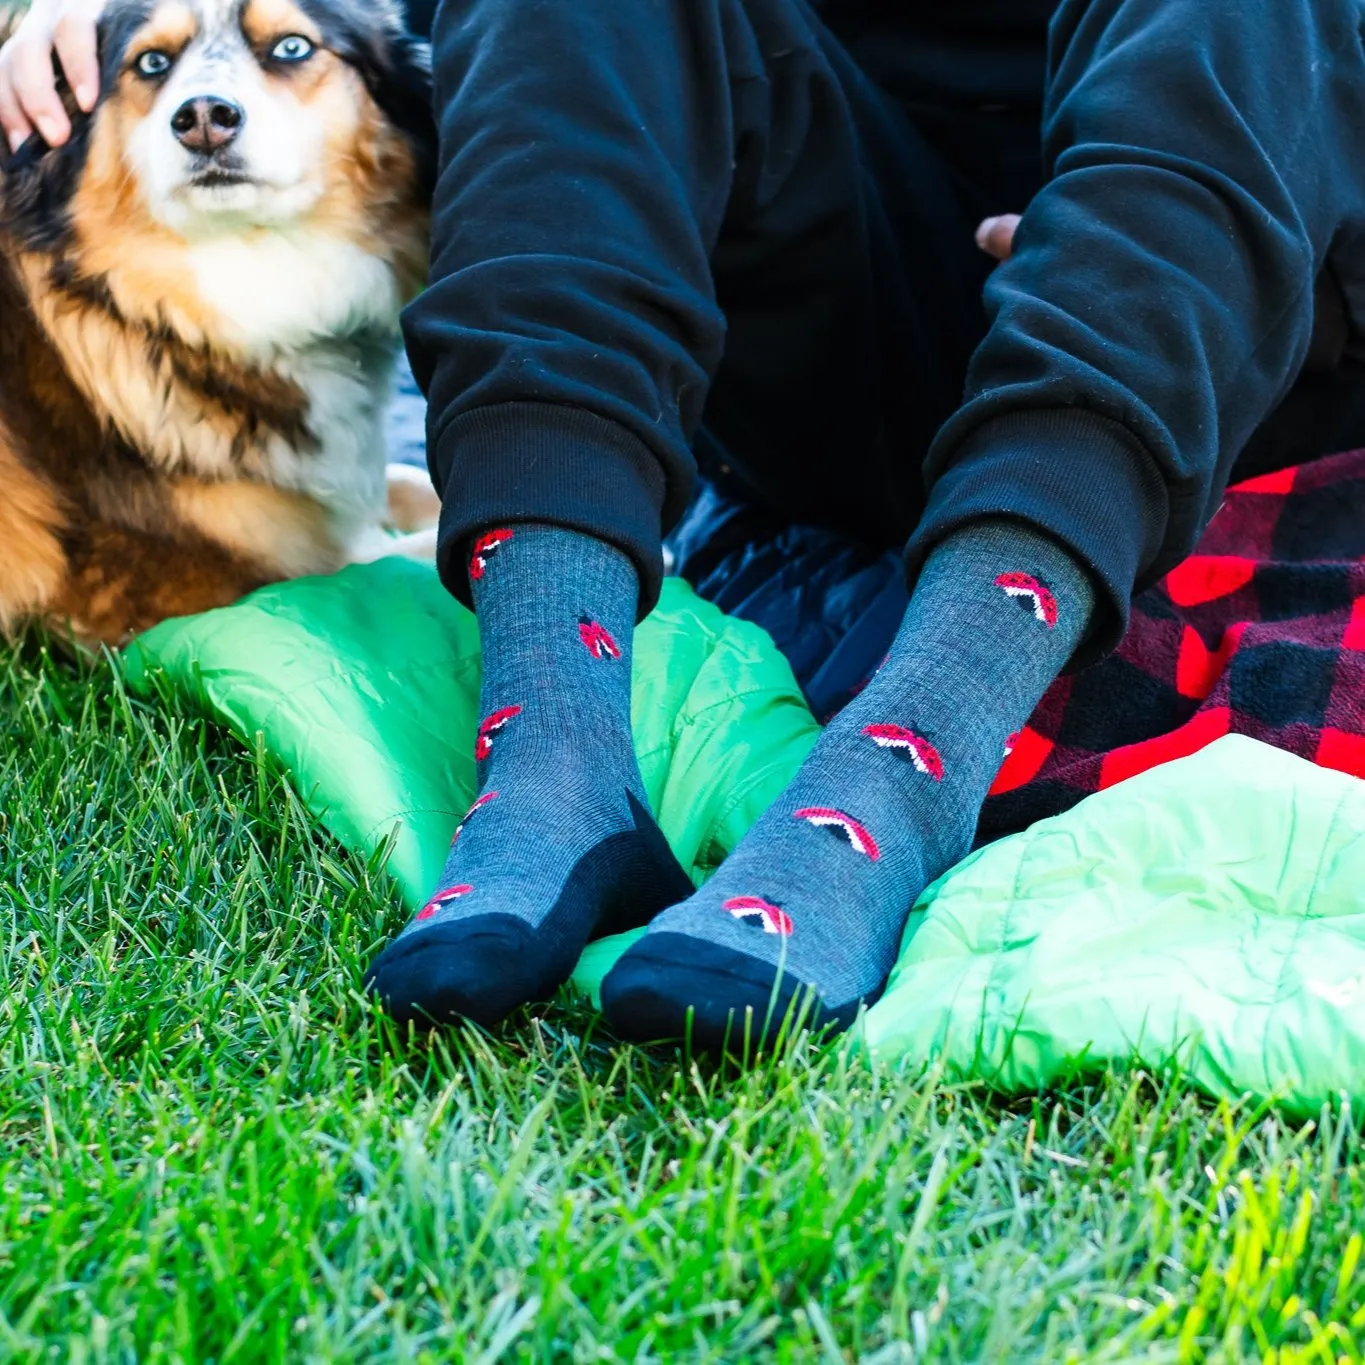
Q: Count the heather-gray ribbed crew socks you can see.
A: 2